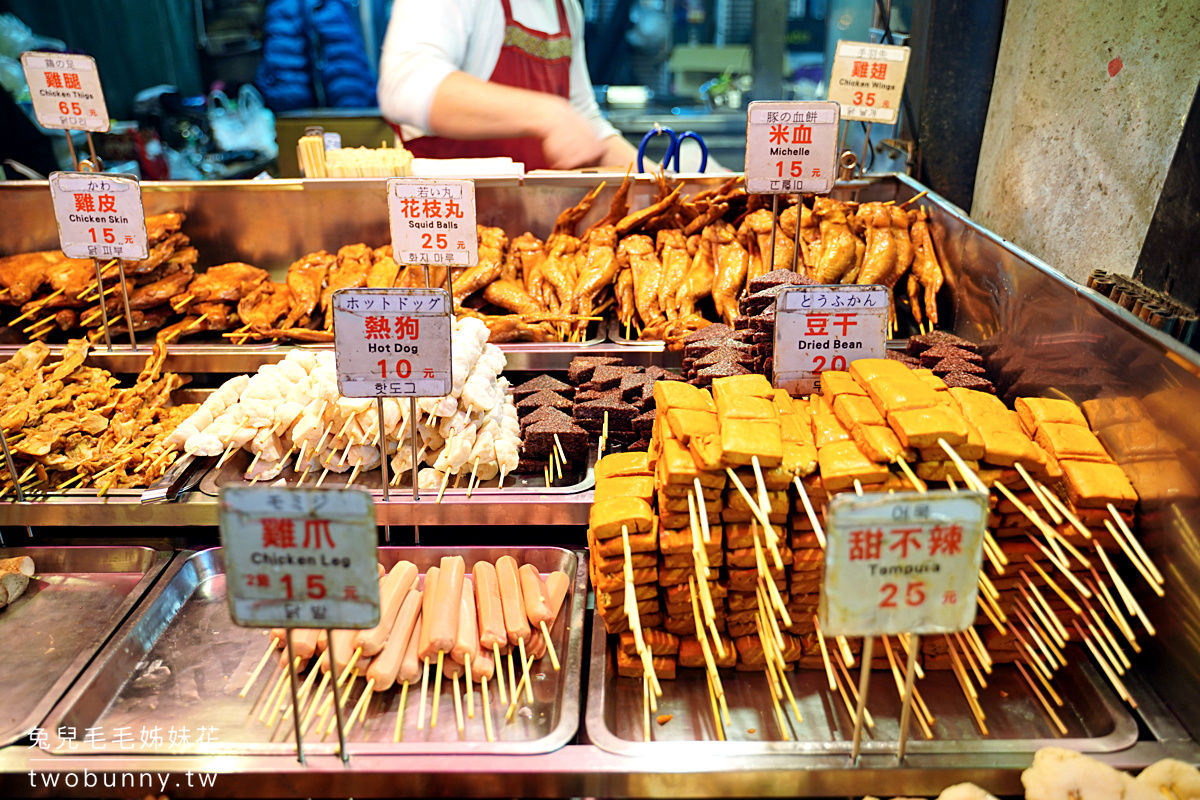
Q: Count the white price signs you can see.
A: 9